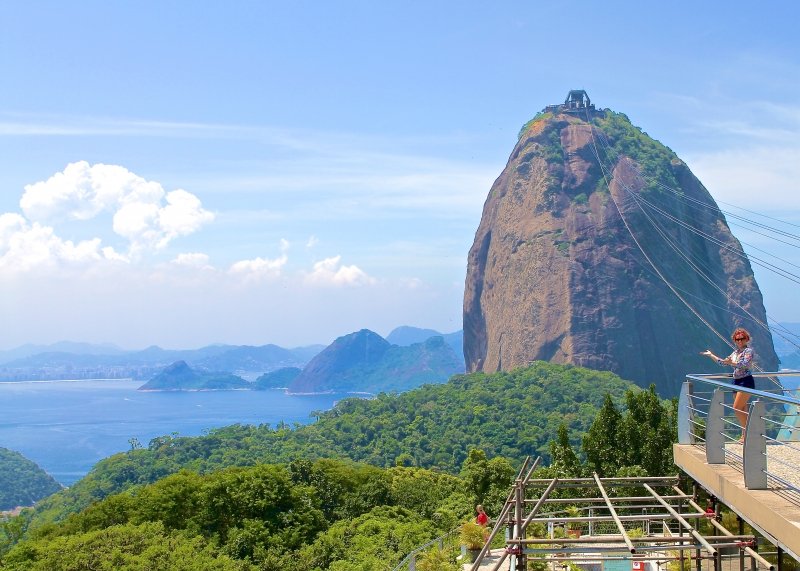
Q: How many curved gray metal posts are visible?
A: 3